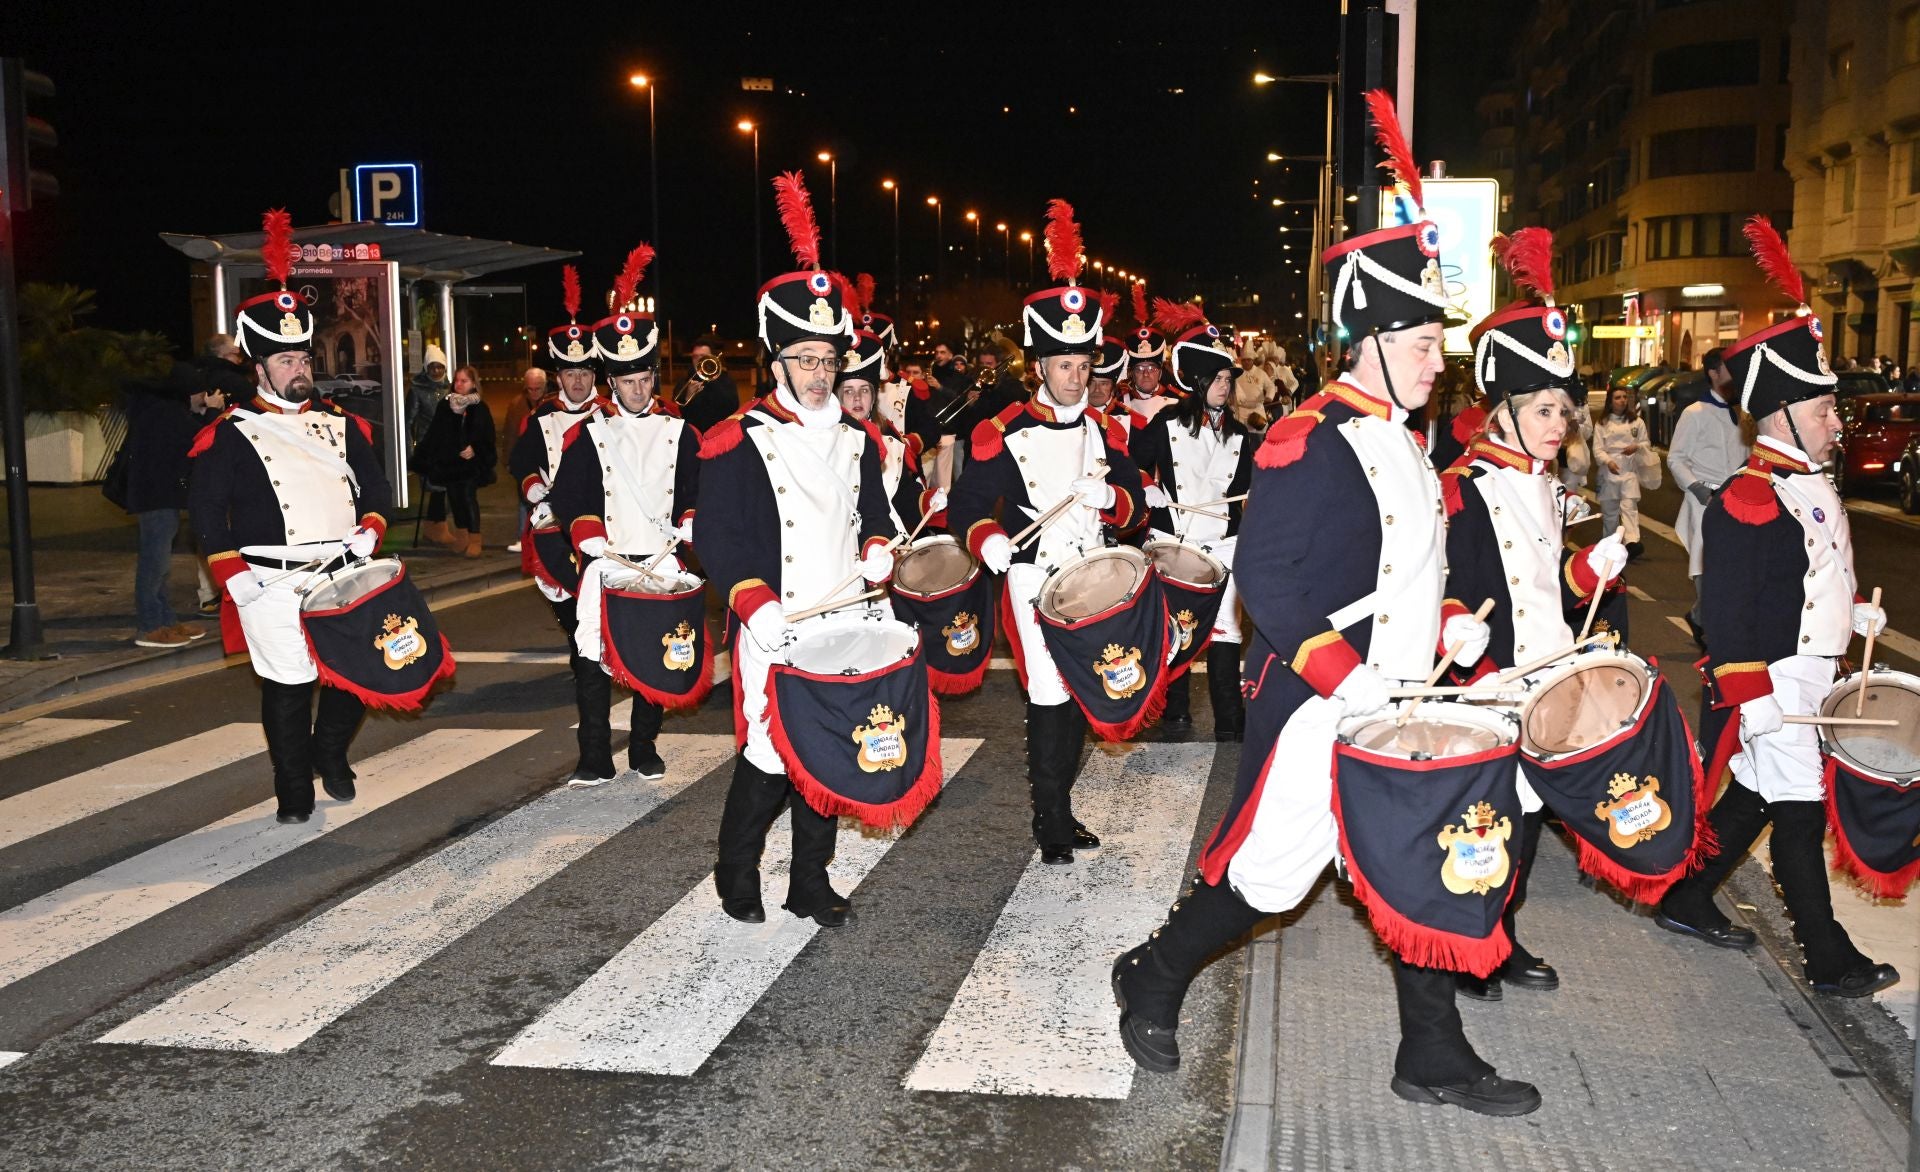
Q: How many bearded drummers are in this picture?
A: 2